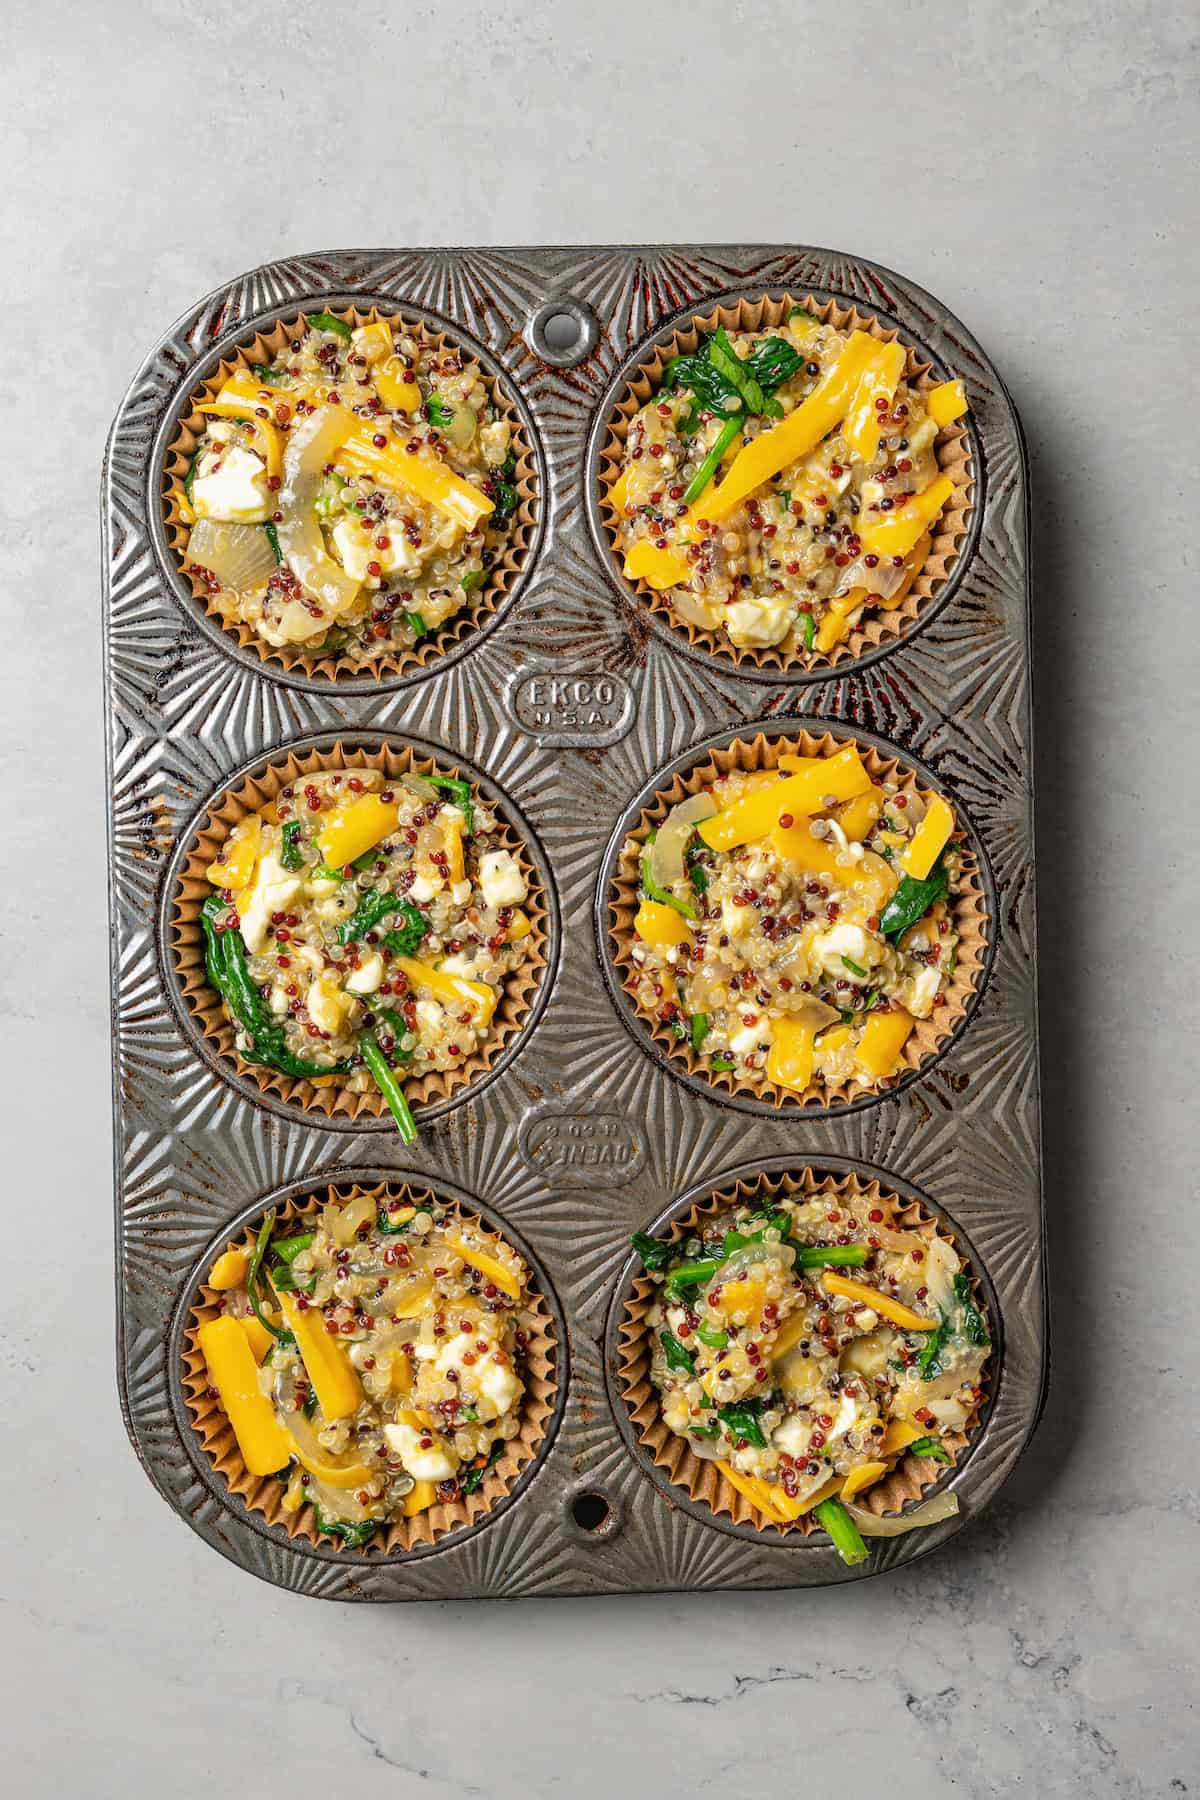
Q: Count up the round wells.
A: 6